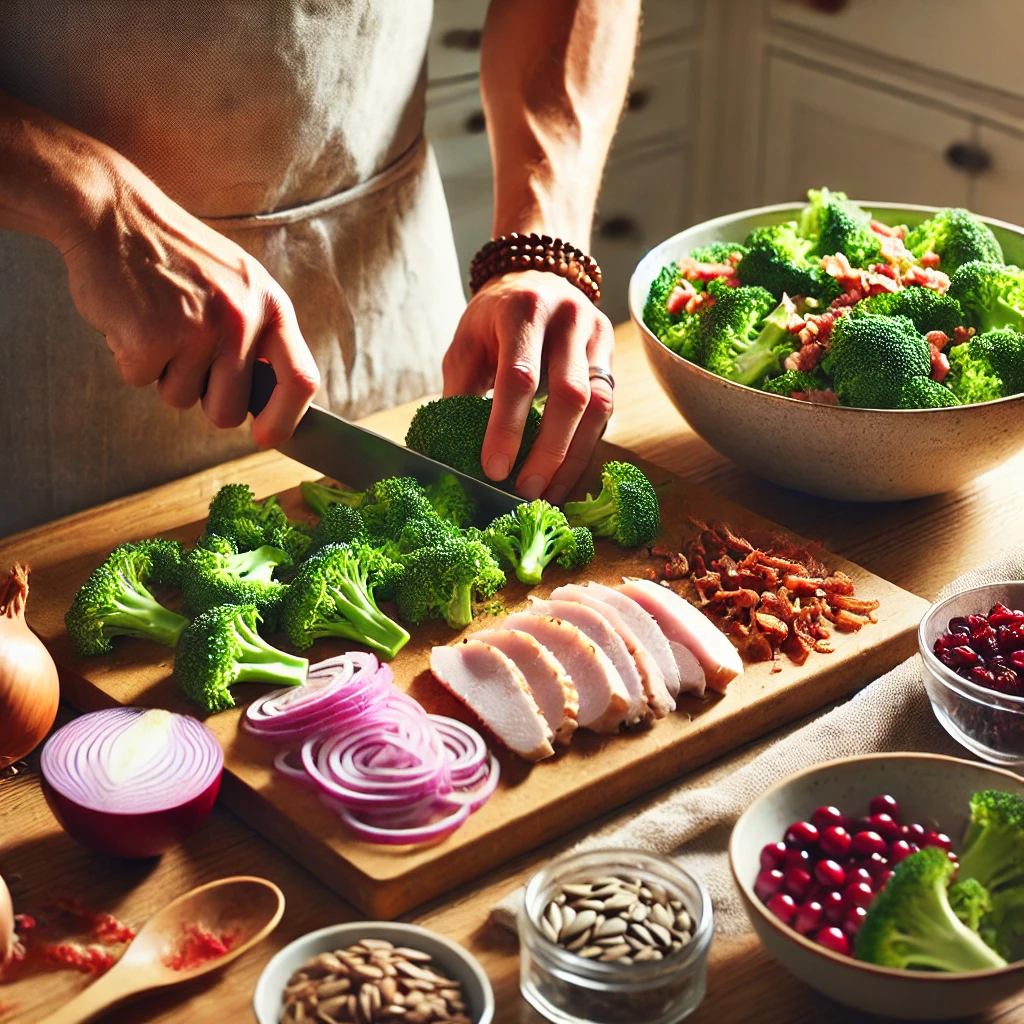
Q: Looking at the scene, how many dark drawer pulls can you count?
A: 6